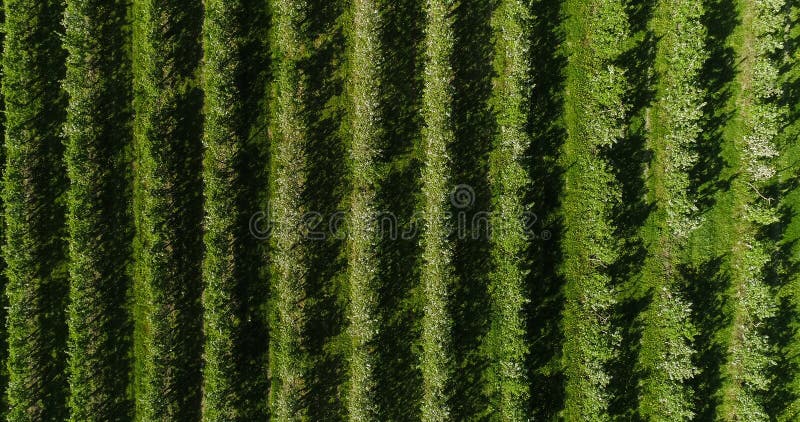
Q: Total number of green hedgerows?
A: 11